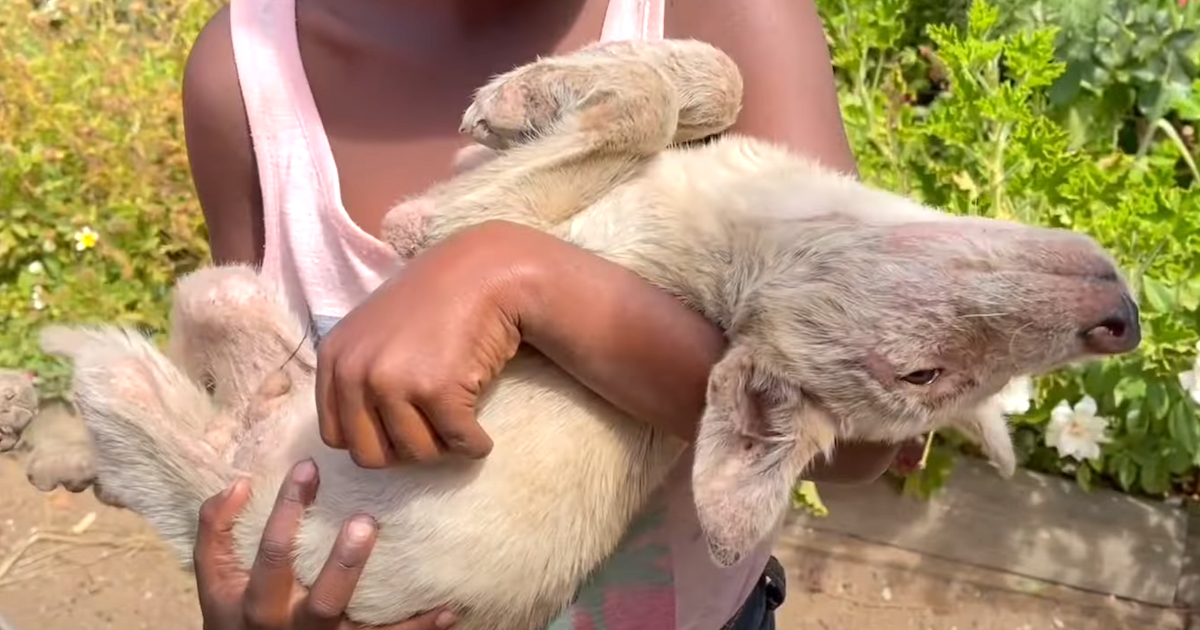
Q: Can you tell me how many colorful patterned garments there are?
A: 1